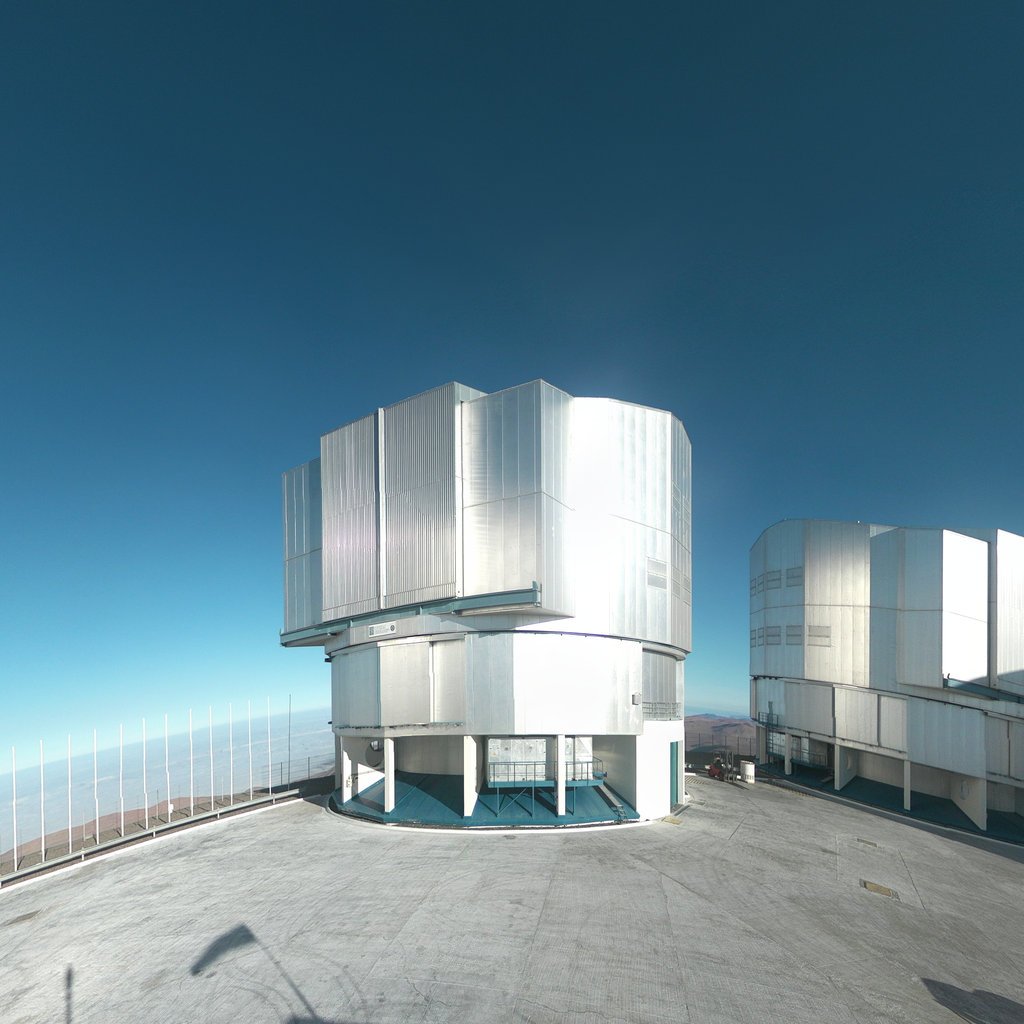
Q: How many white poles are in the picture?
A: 12